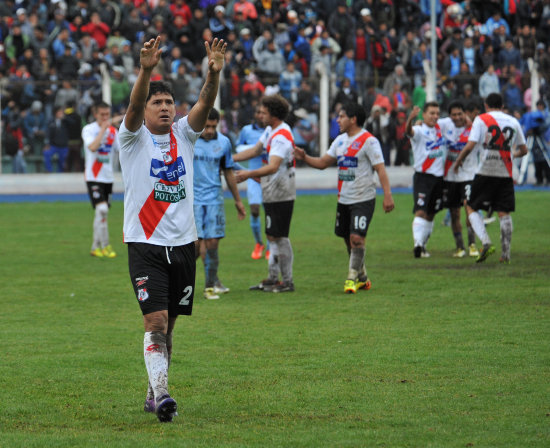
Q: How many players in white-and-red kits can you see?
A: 7